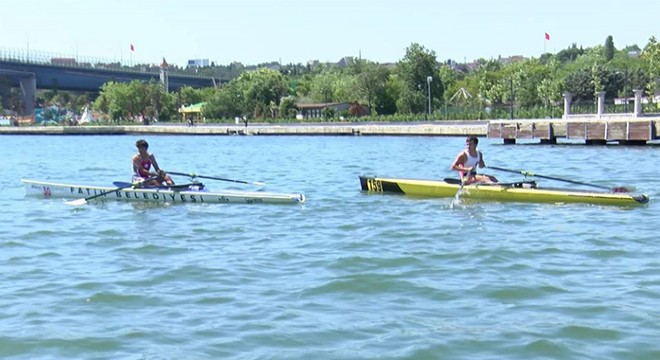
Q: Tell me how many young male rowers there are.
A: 2